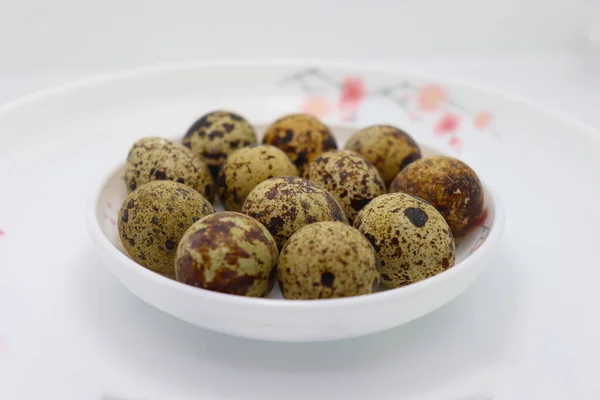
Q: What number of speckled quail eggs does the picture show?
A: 12